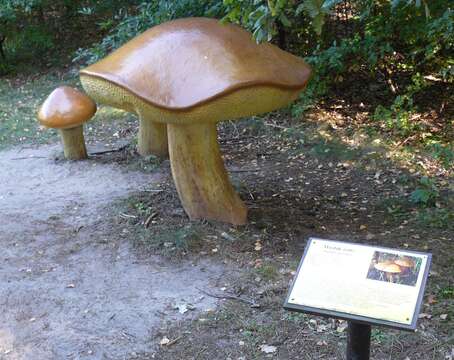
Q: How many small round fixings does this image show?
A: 4